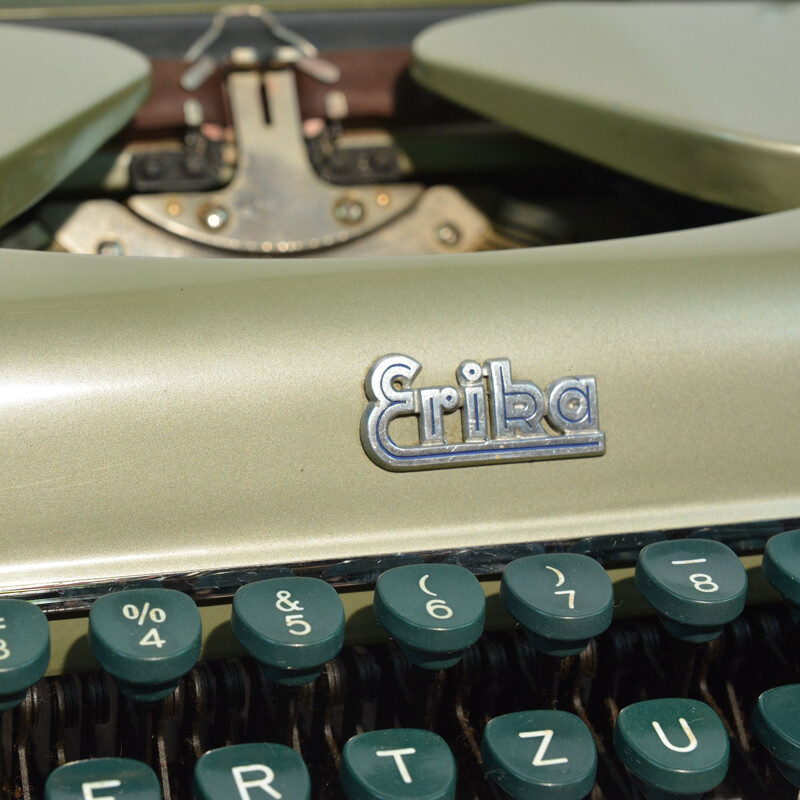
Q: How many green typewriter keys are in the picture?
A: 13